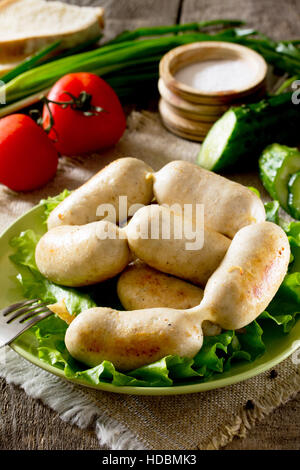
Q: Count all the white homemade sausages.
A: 7